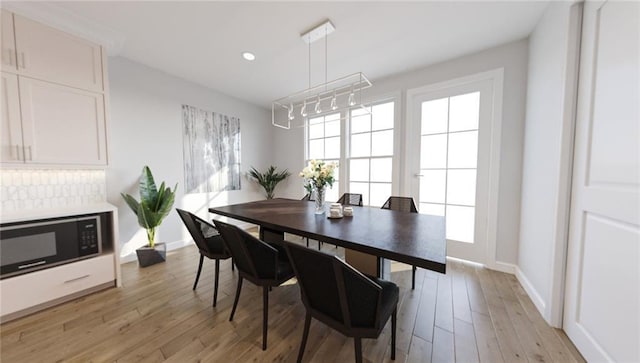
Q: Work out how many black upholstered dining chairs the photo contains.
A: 6